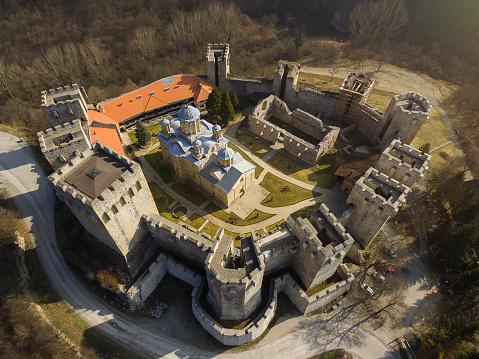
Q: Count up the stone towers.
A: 11